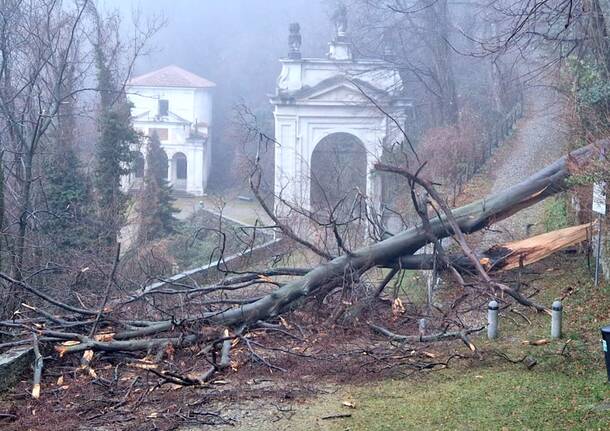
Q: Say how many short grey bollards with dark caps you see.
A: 2